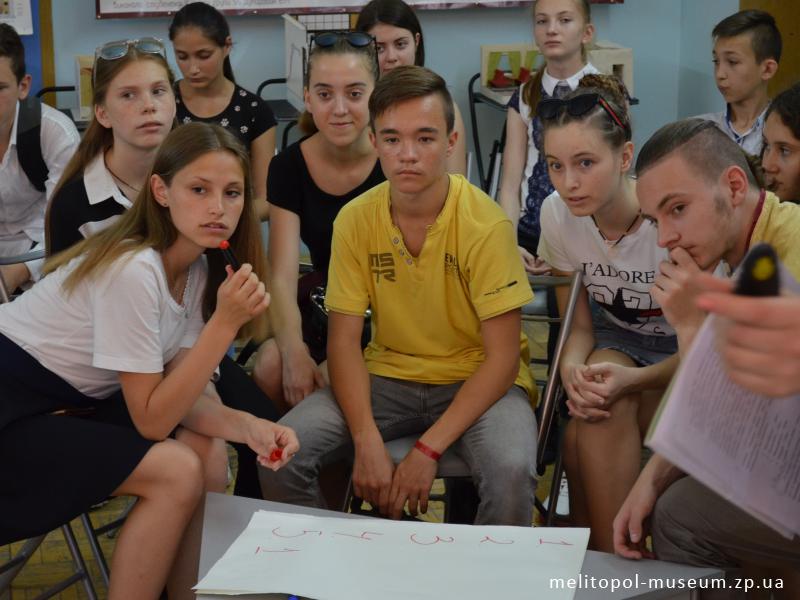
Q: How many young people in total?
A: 12